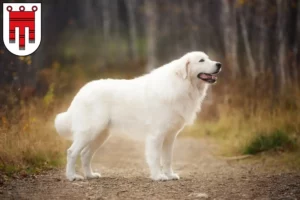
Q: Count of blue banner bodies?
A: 0